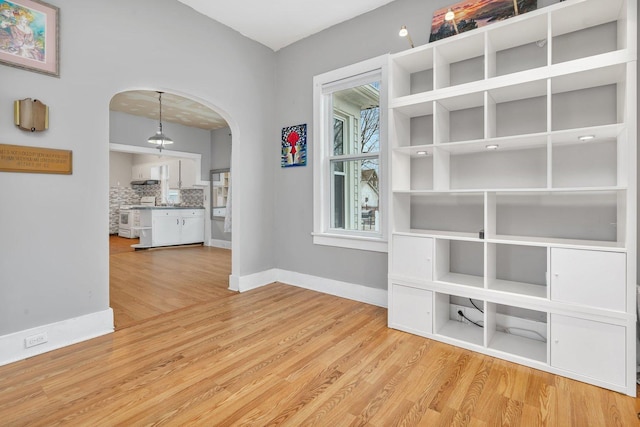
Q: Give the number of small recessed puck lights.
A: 3